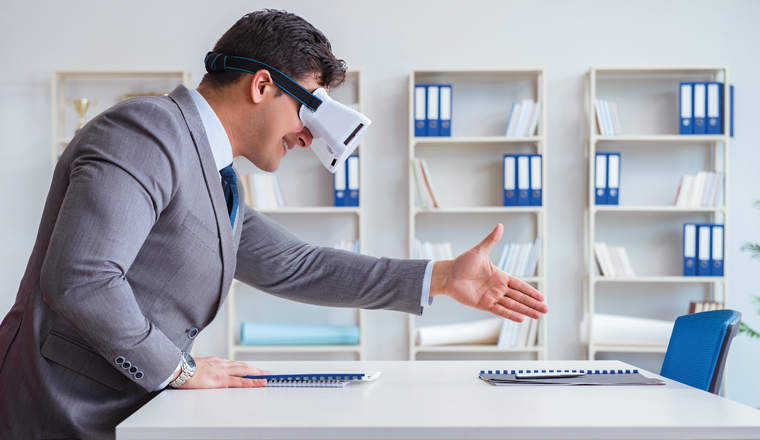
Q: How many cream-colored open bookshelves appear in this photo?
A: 4